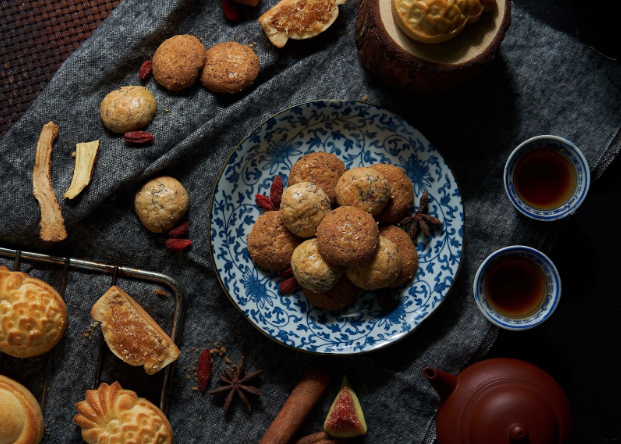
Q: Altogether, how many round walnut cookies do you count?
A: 14